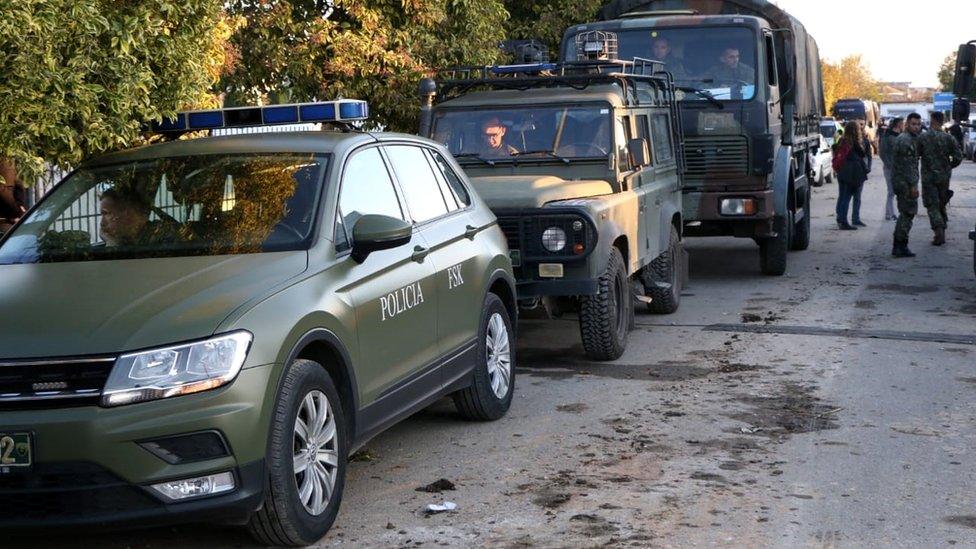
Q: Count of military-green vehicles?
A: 3